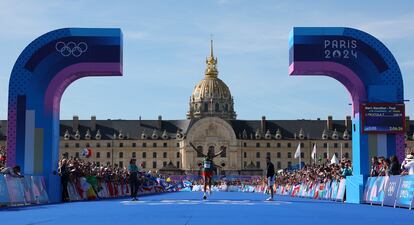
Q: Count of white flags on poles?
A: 3